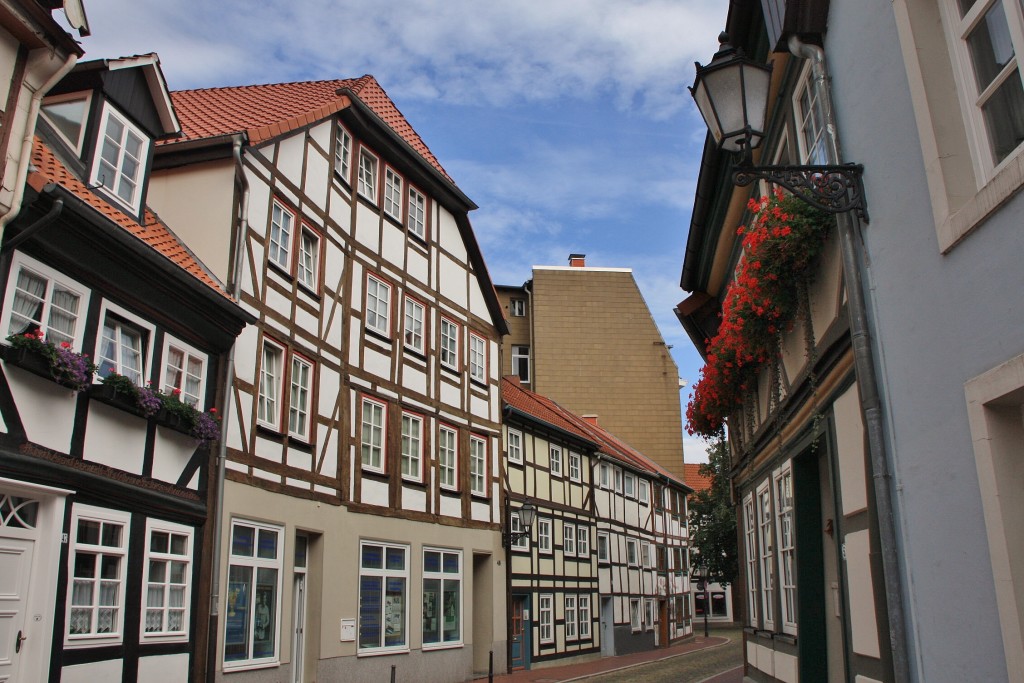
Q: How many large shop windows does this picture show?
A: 3